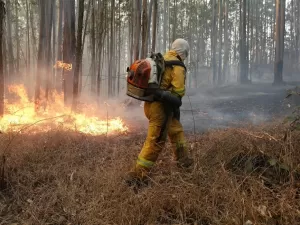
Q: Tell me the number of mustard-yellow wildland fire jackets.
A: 1